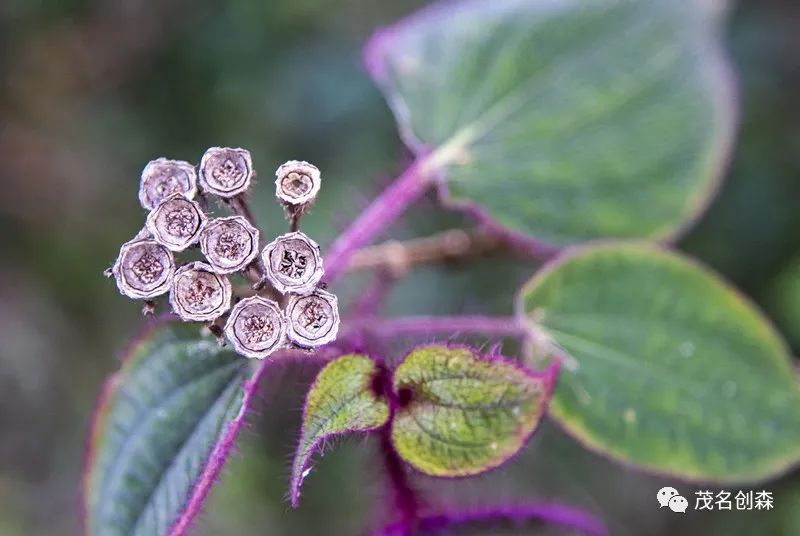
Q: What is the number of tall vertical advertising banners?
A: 0